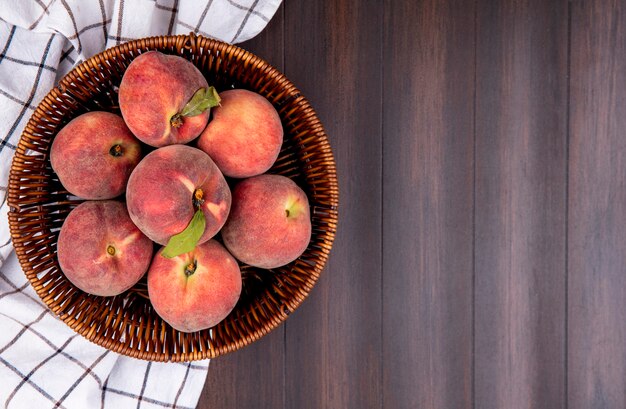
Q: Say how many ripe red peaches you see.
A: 7